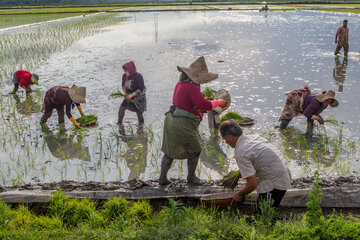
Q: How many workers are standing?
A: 3